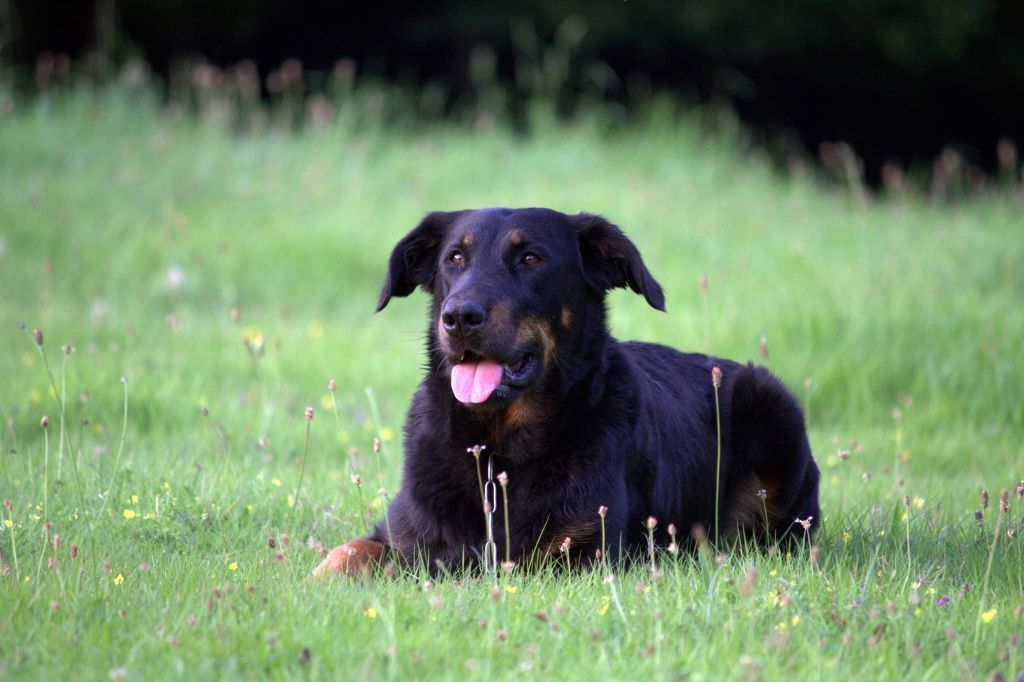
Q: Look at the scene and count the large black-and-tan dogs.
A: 1